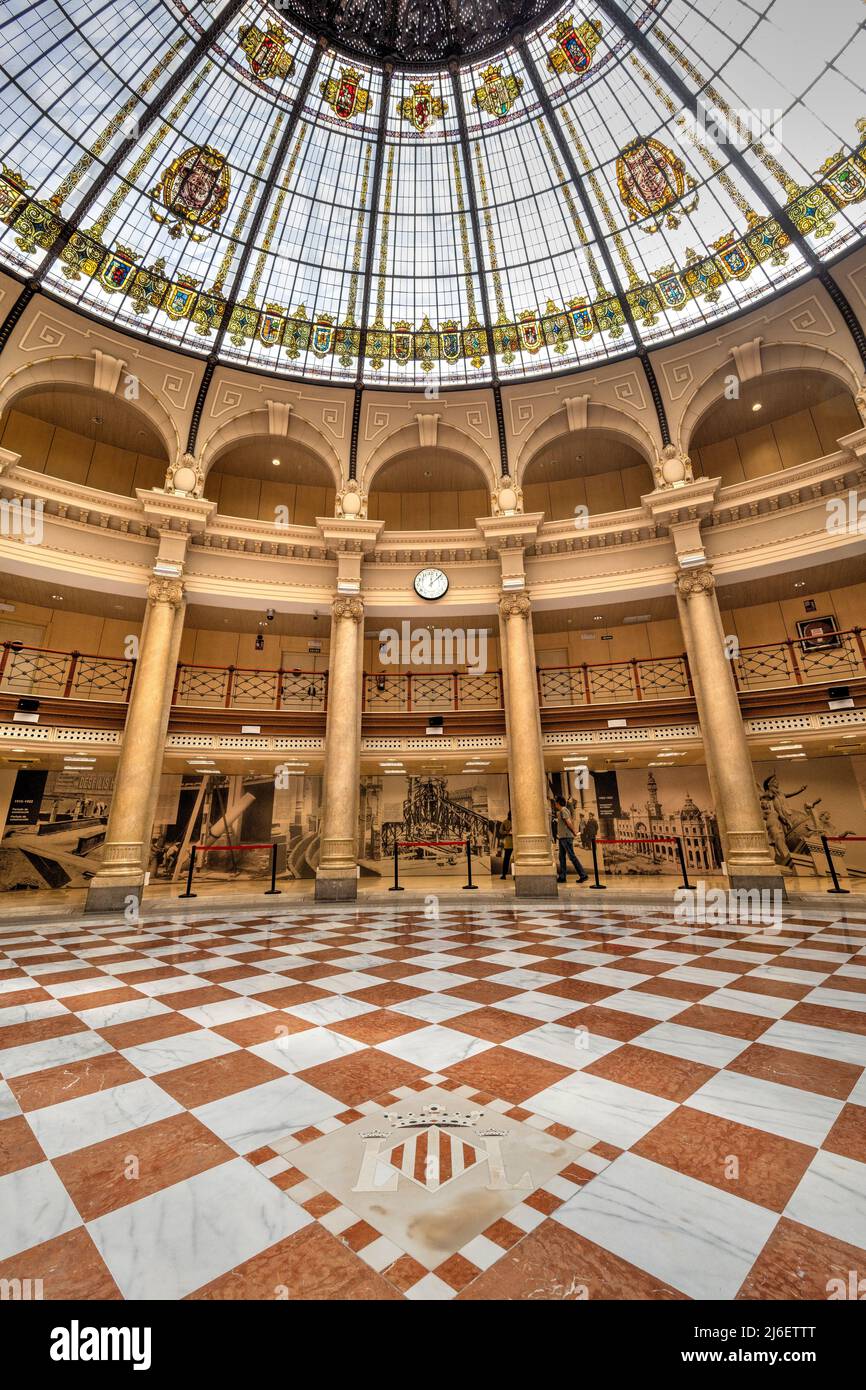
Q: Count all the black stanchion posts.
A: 7